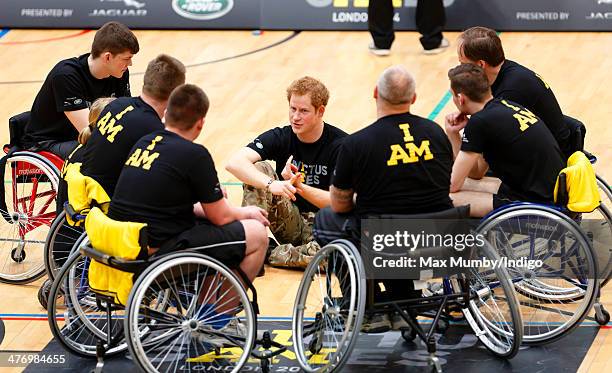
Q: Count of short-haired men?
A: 7